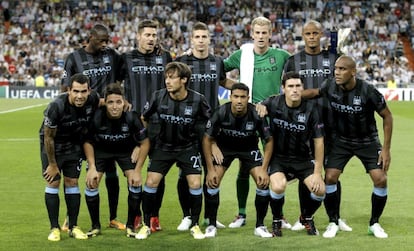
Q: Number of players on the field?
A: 11